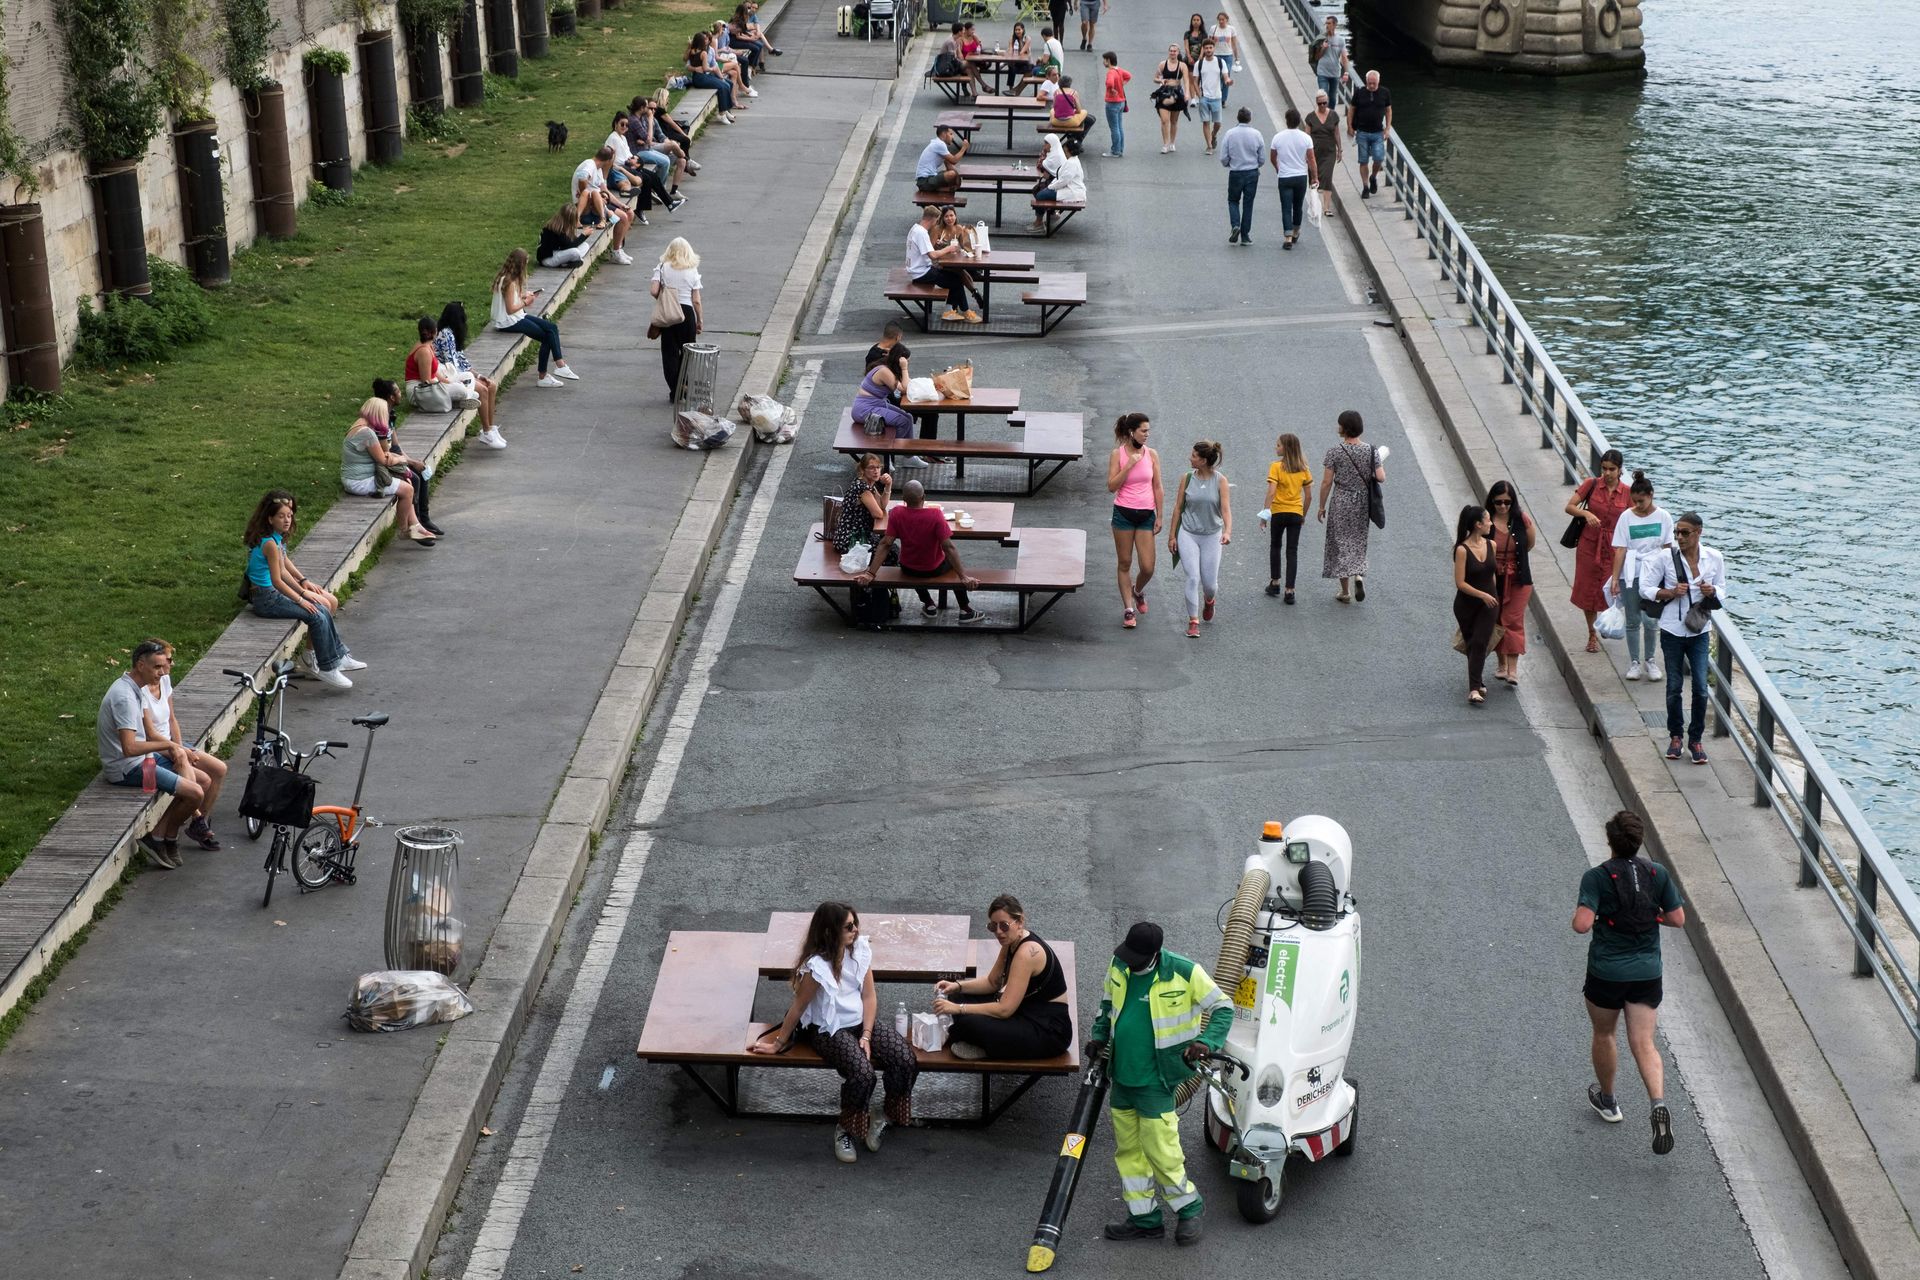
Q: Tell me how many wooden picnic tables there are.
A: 7